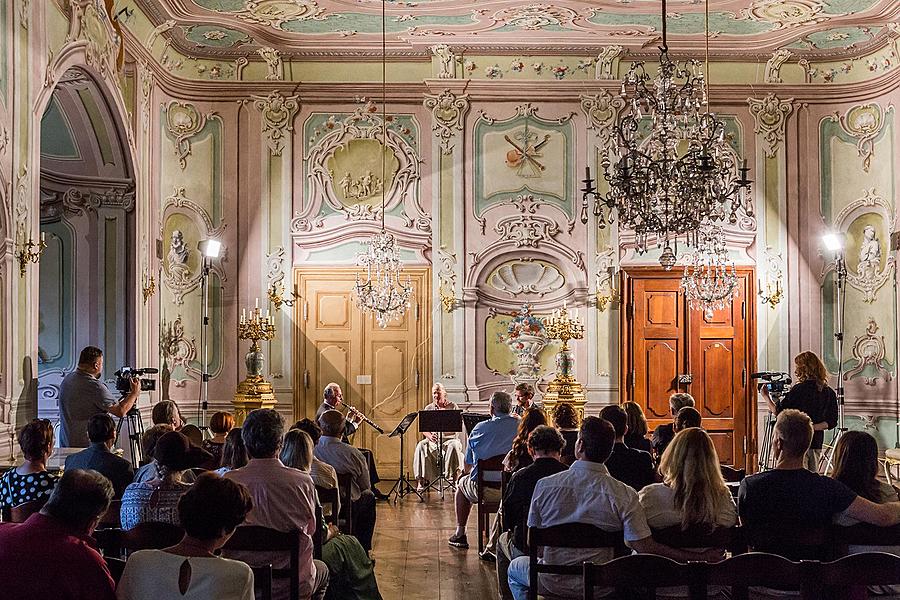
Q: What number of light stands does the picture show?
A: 2